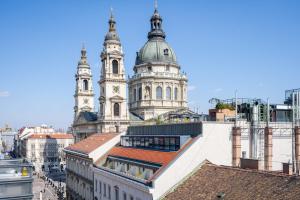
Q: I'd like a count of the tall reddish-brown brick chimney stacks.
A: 3